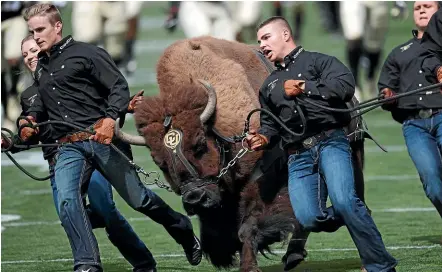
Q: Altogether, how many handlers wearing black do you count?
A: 4